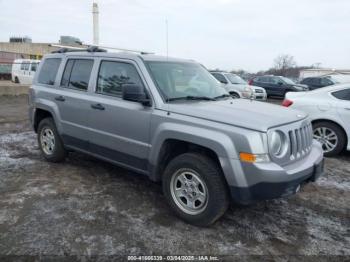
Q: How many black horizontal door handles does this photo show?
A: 2